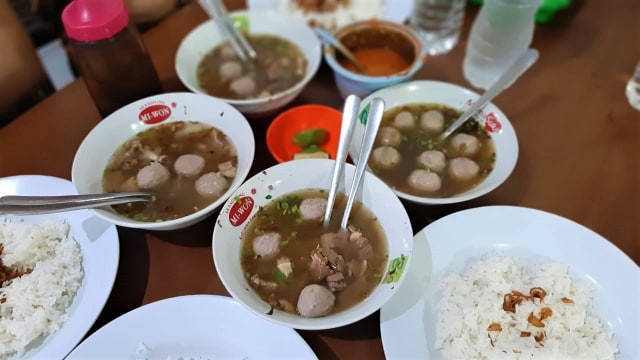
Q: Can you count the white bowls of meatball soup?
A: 4